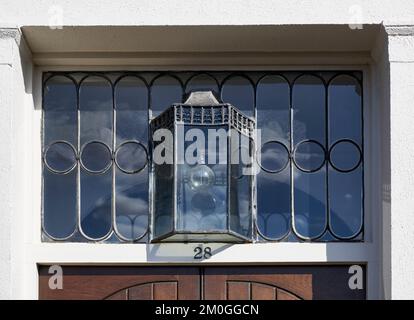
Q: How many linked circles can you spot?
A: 6